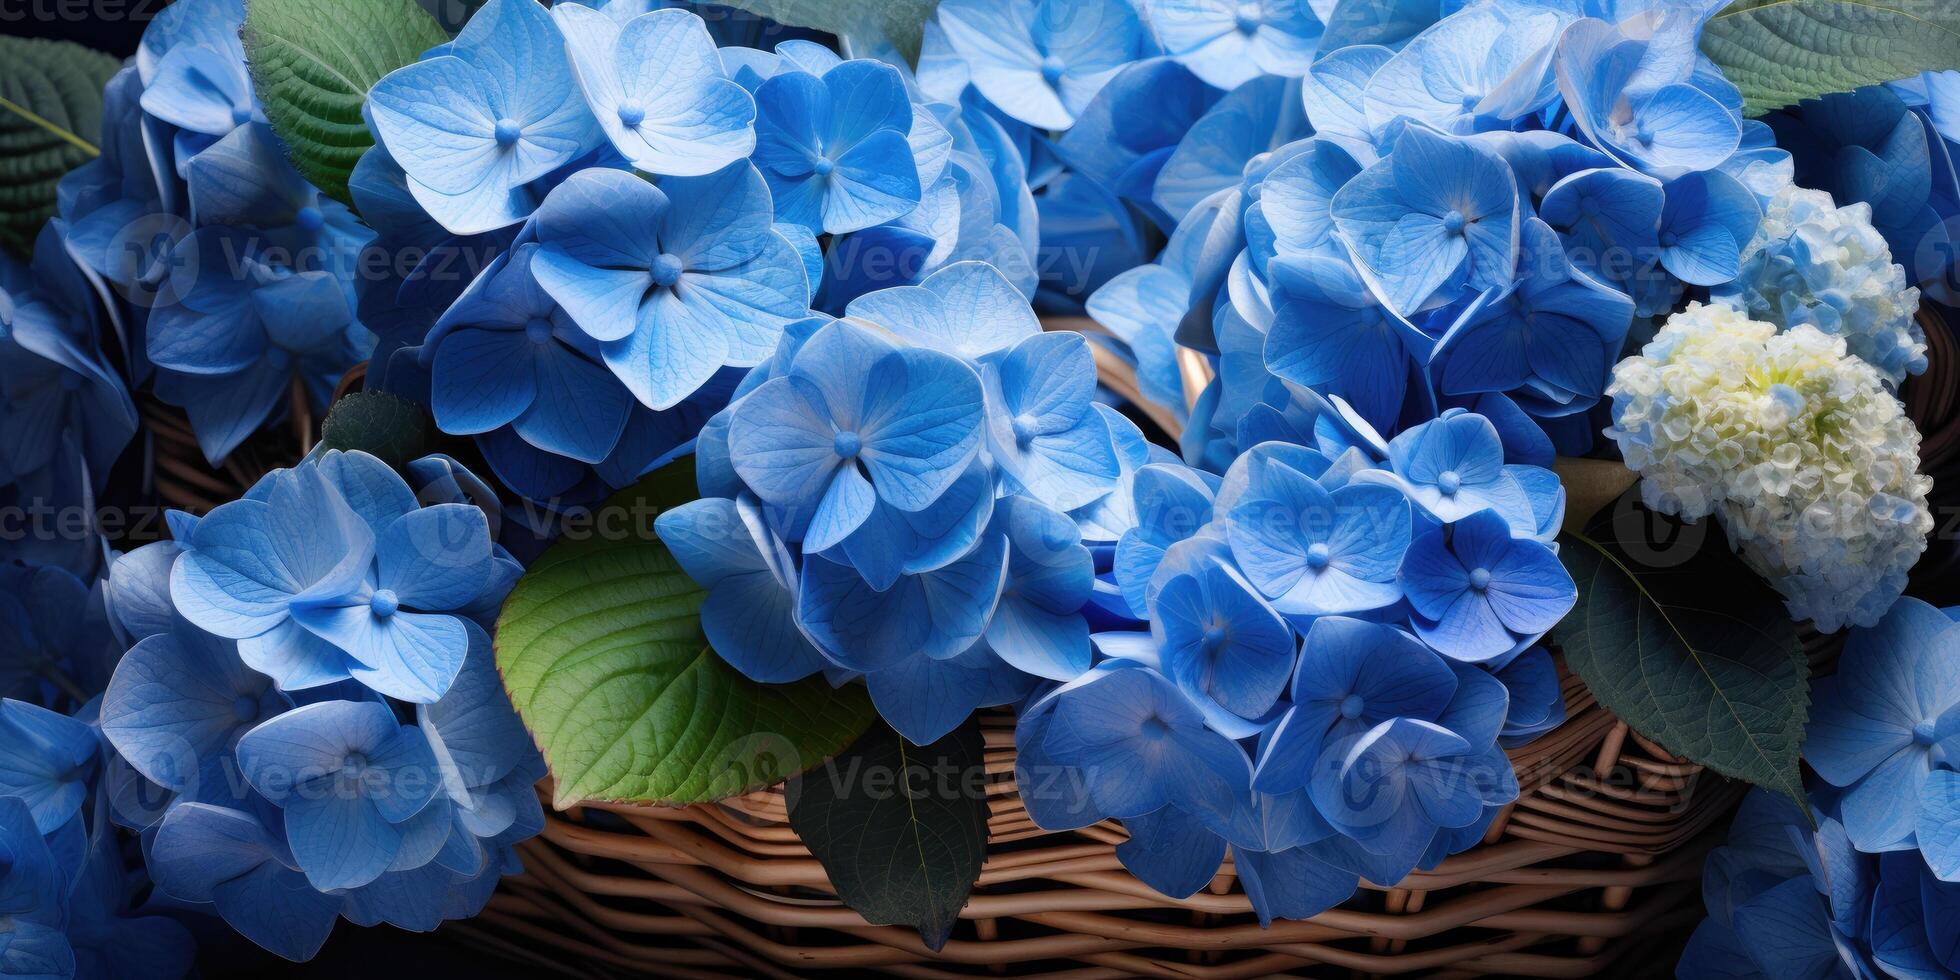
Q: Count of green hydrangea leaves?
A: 8